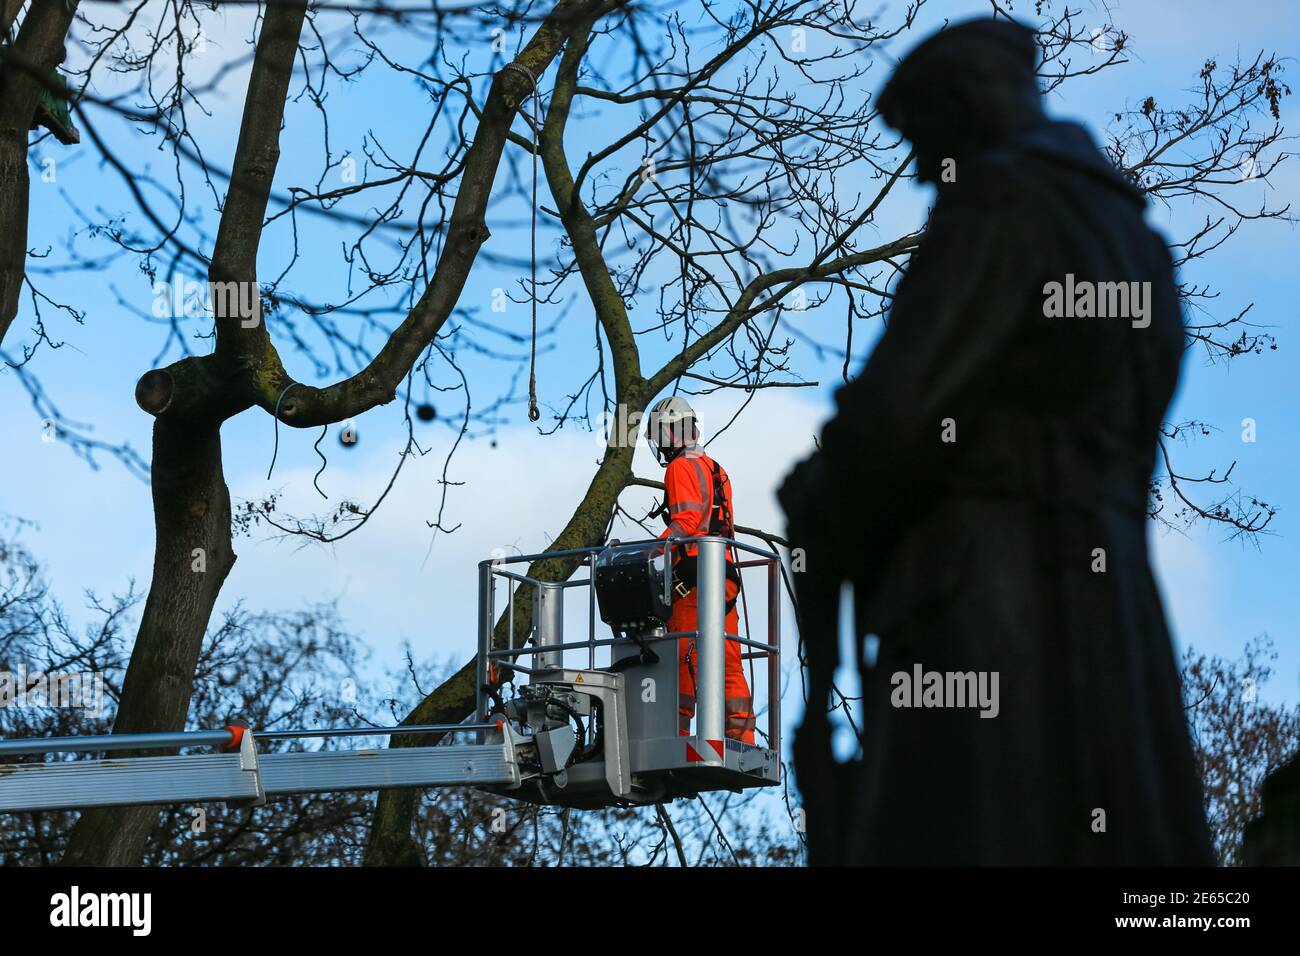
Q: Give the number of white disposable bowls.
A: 0